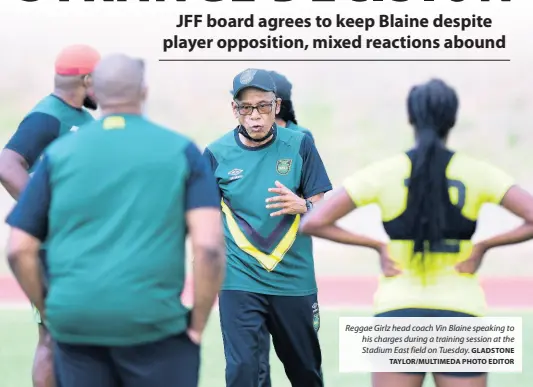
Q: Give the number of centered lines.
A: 2